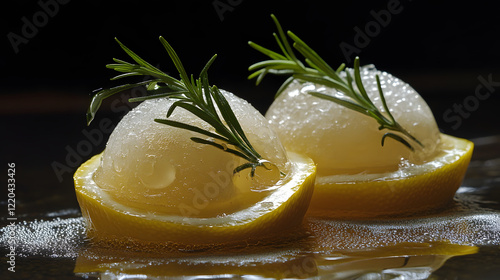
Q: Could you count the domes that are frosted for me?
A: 2